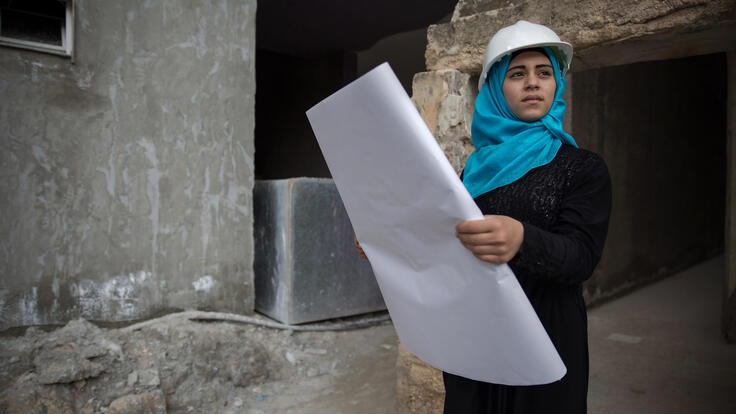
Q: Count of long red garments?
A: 0